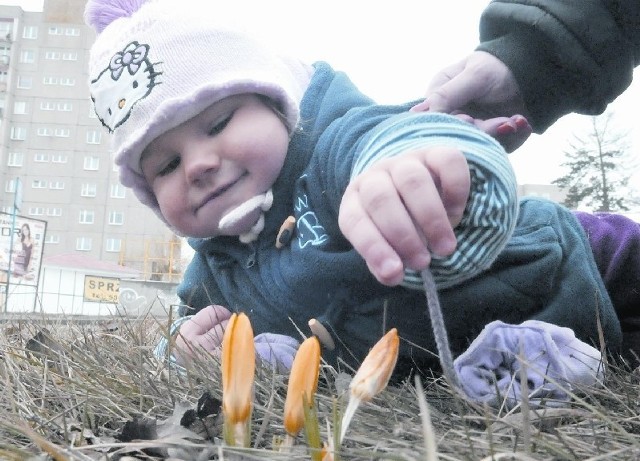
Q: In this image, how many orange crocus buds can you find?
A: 3